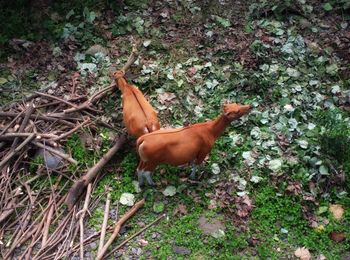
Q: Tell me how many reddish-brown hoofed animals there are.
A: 2